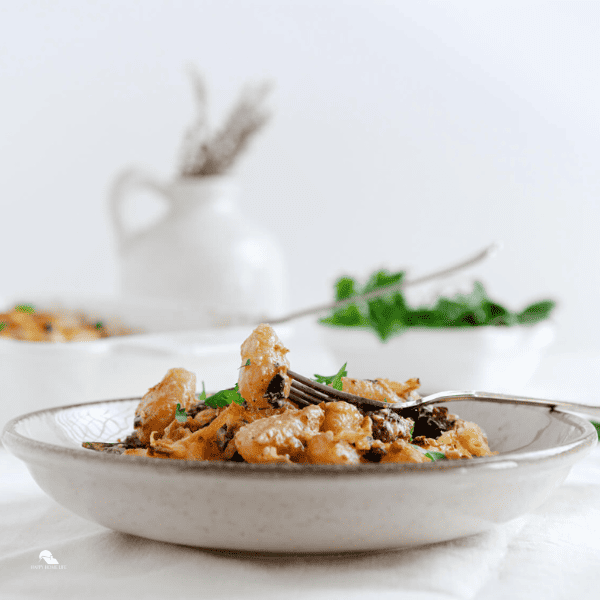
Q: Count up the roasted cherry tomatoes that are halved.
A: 0